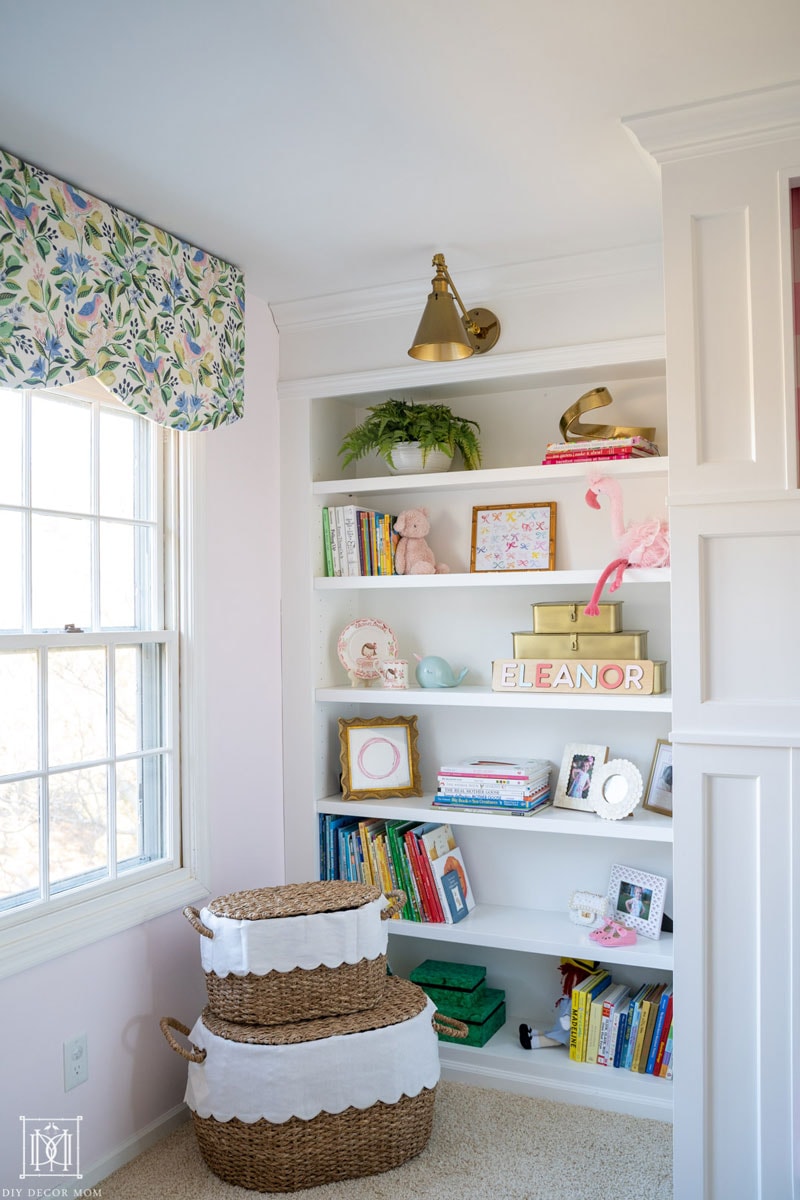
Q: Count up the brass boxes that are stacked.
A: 3